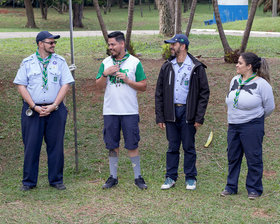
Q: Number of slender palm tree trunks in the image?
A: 5